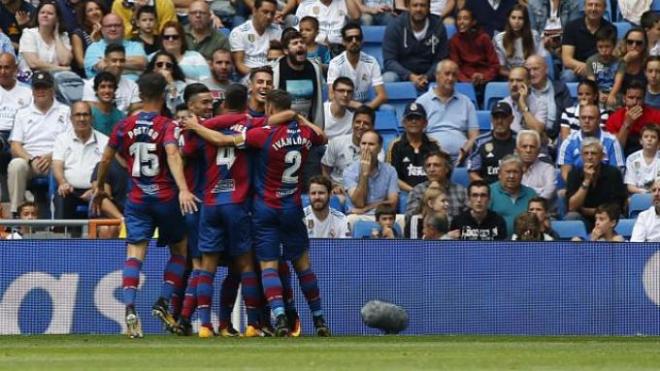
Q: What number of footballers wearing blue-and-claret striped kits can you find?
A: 5